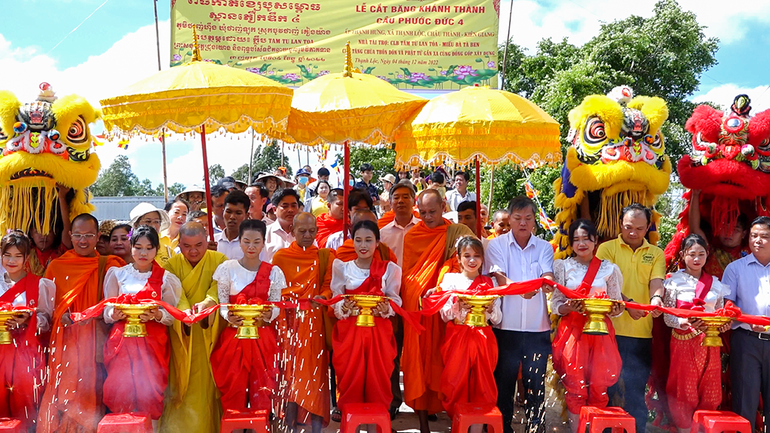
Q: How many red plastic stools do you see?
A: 7